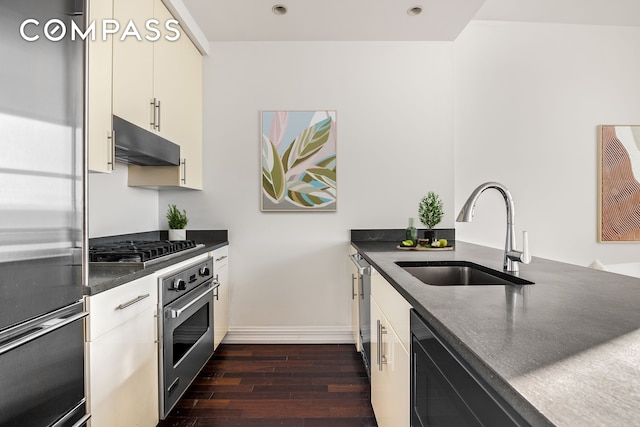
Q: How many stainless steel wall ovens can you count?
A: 1